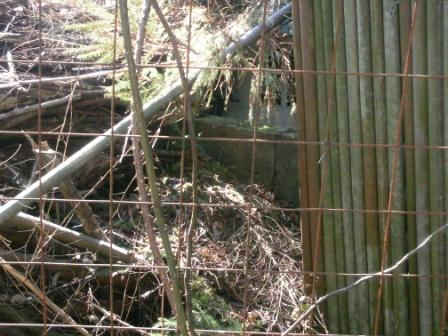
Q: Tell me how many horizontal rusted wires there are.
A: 5